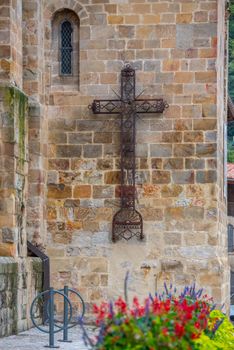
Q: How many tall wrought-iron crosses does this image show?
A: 1